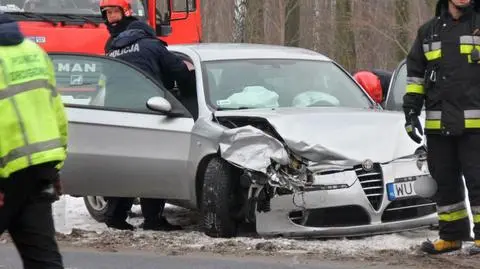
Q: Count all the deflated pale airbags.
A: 2